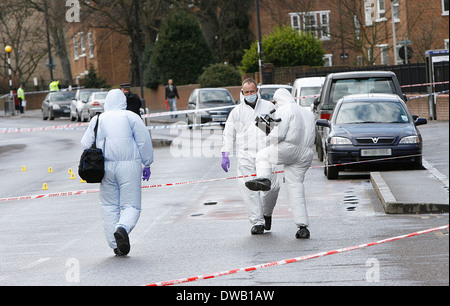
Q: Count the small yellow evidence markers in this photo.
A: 6